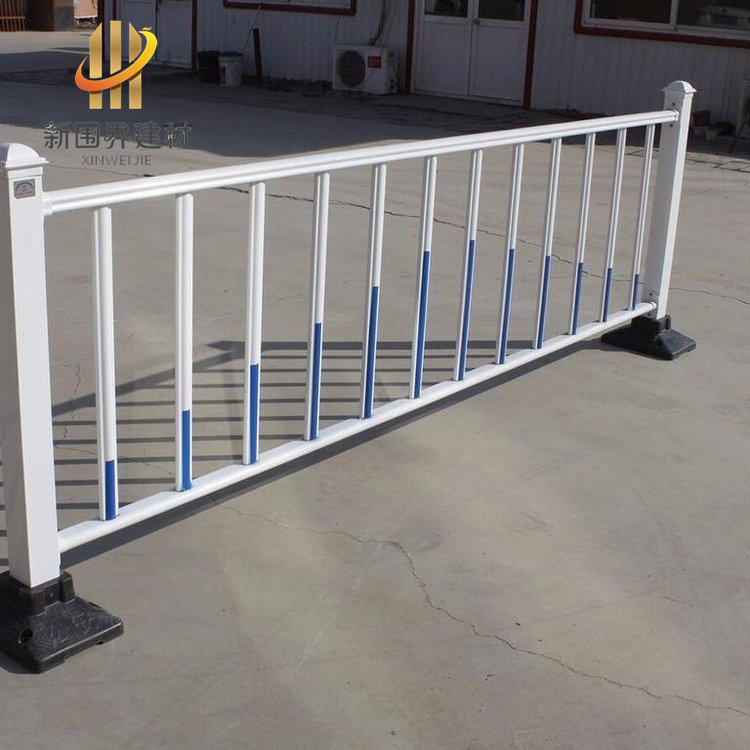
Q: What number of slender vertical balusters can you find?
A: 12